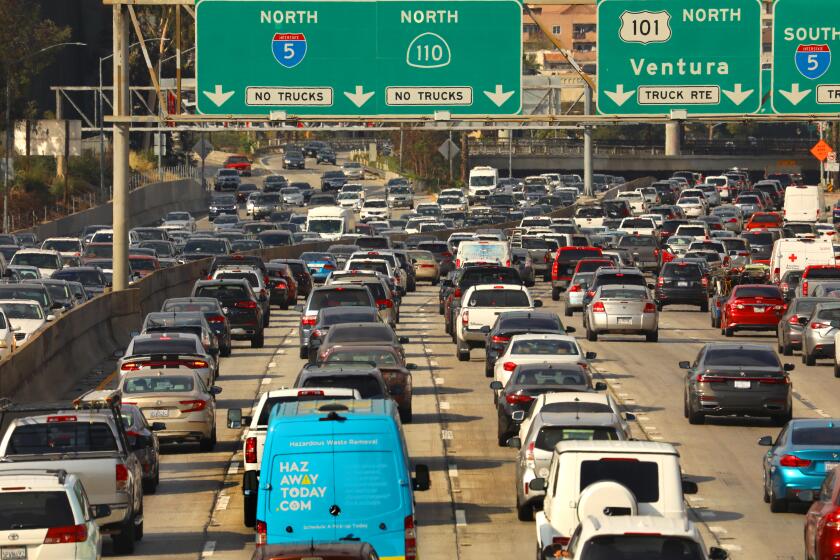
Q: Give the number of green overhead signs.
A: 3